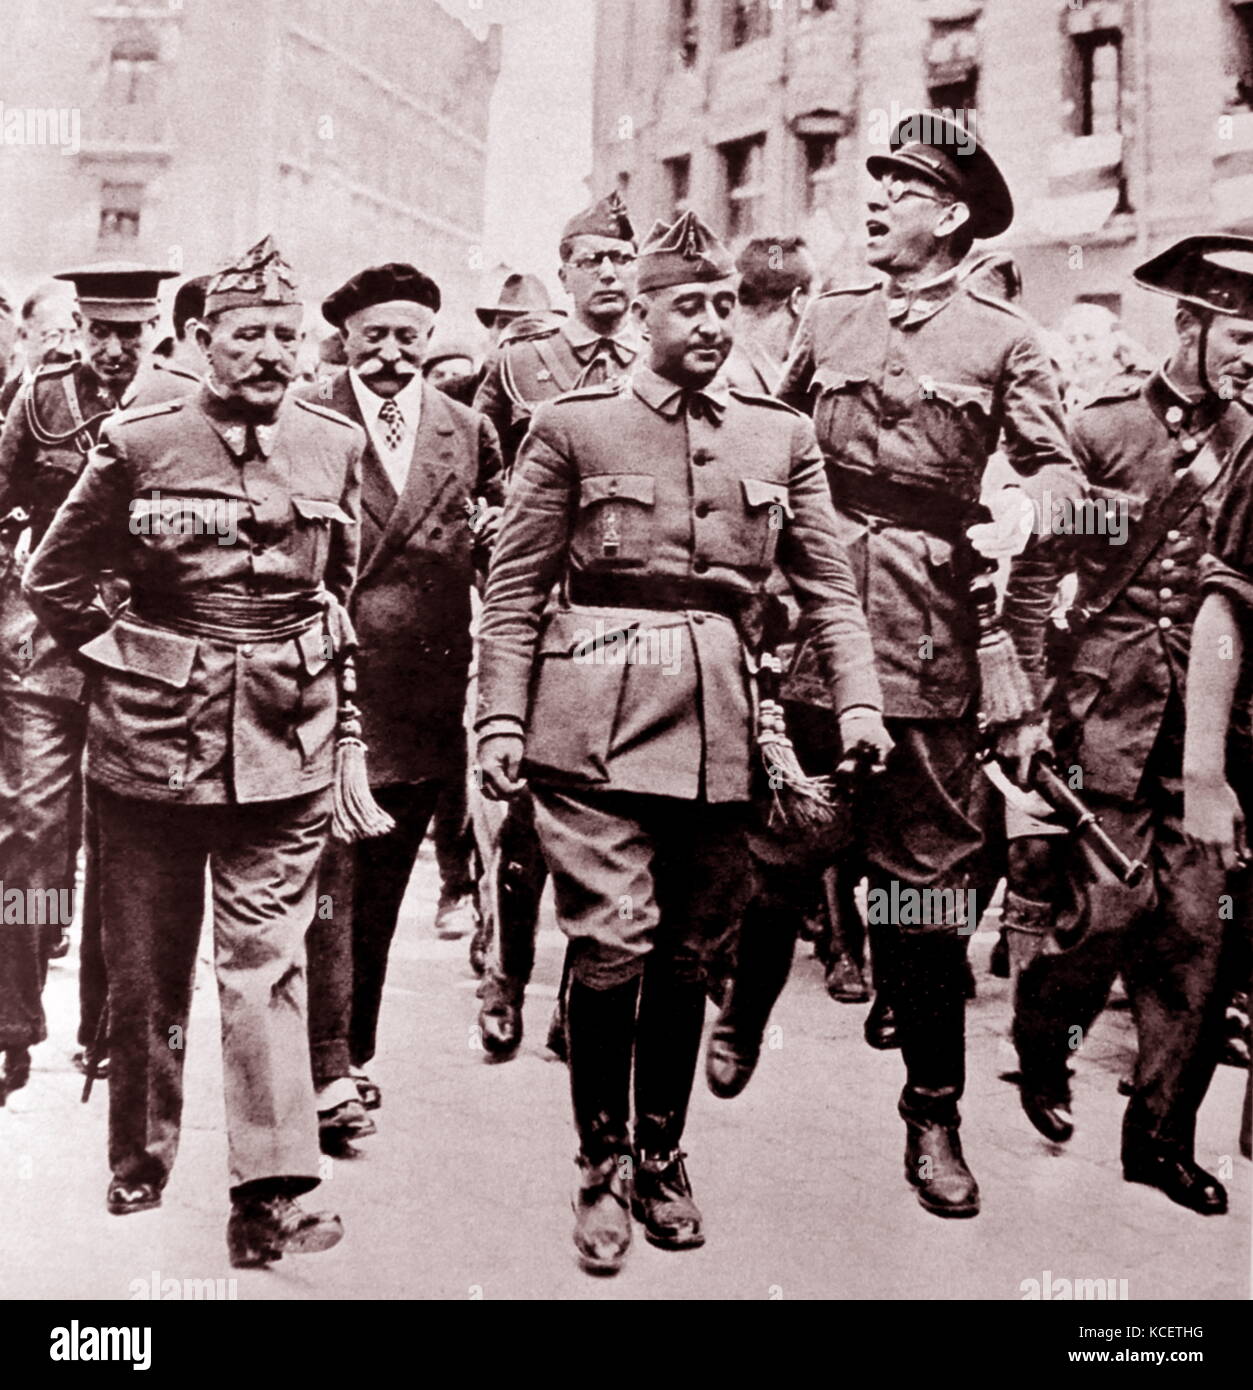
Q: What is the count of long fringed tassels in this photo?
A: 3